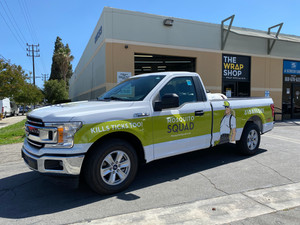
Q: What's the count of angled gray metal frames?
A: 2